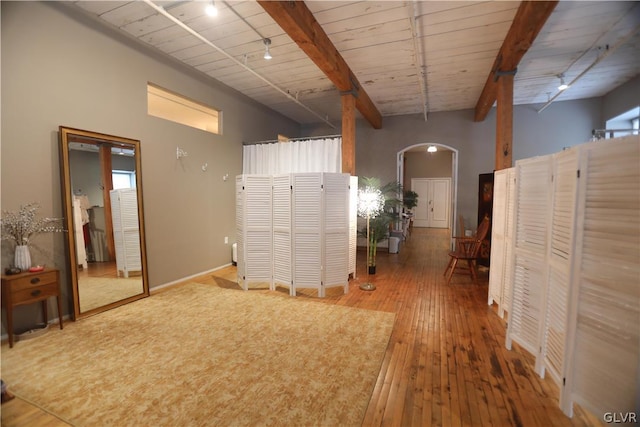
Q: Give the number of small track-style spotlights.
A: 3